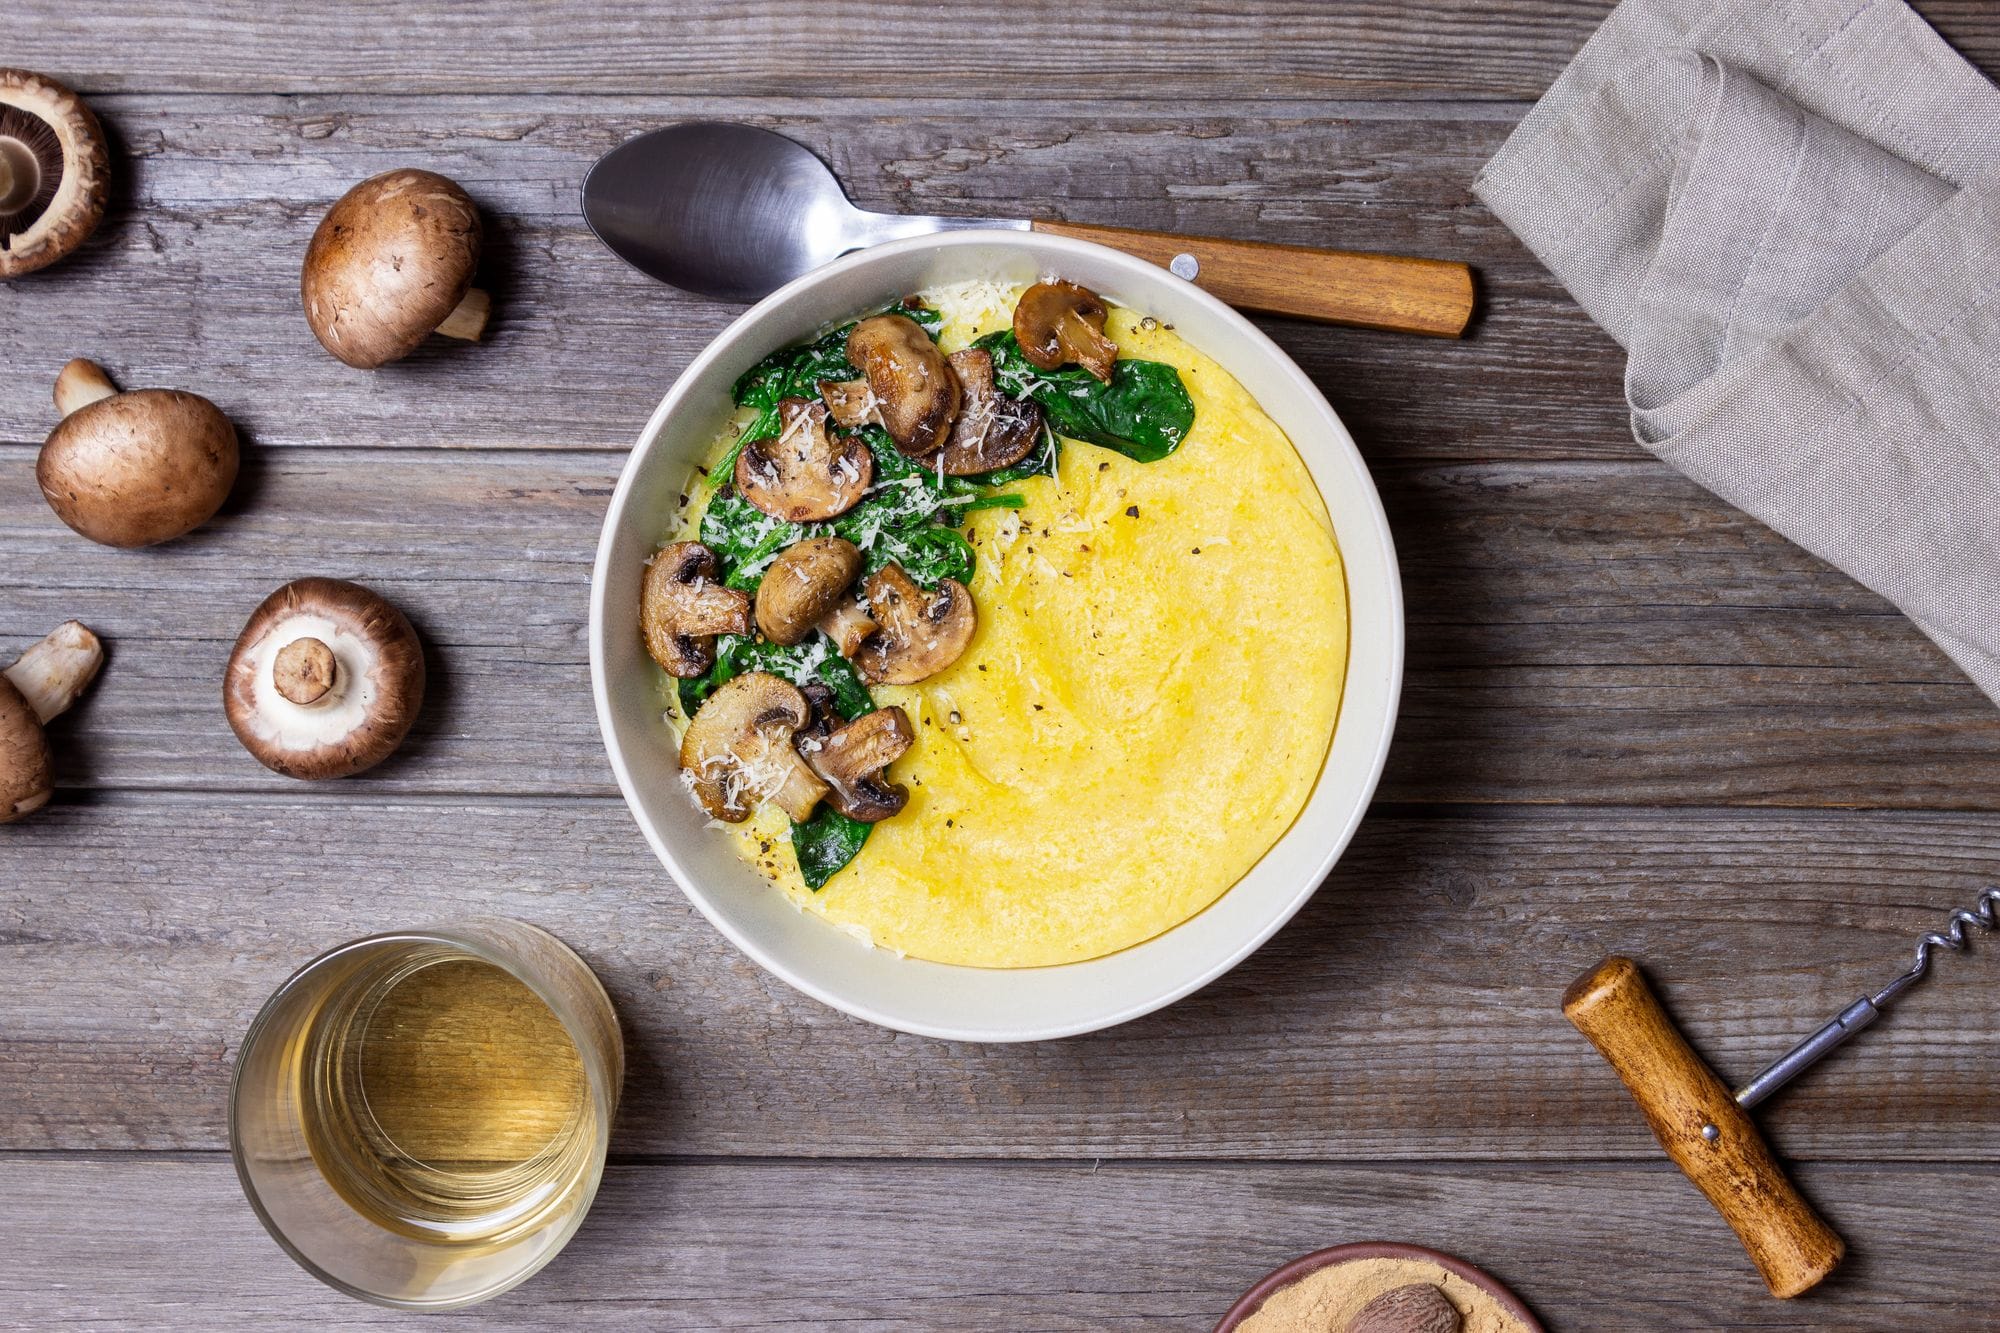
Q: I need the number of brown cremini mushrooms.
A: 5